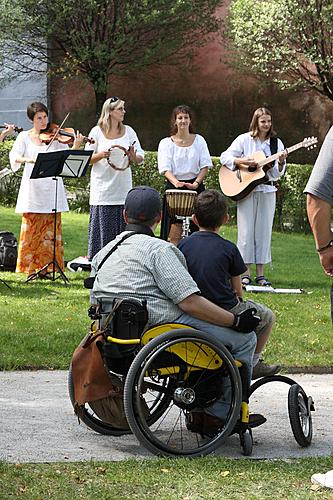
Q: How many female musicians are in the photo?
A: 4